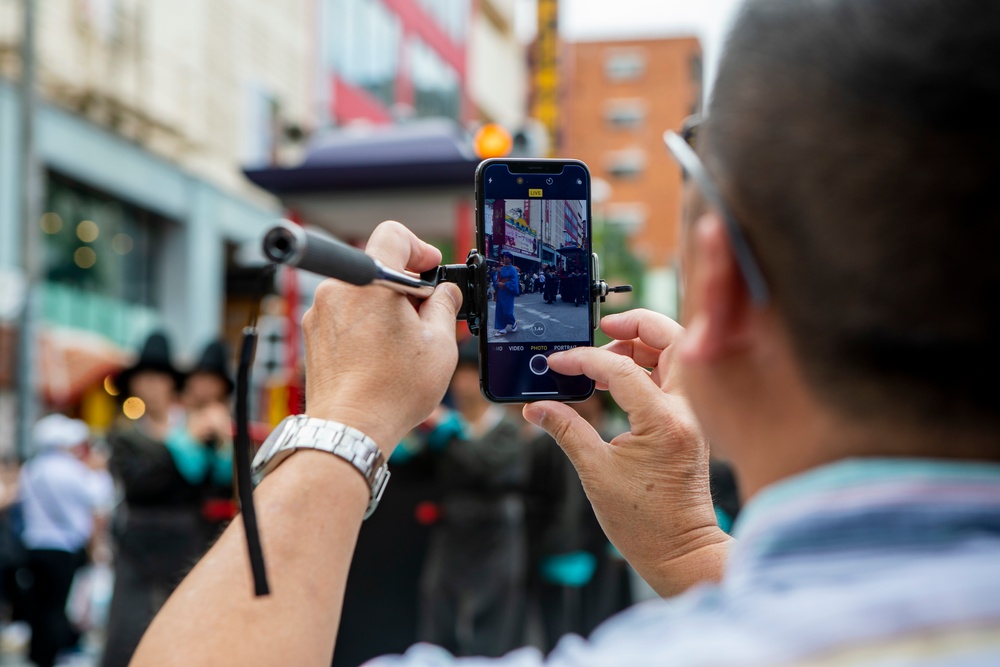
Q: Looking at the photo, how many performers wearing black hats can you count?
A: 2